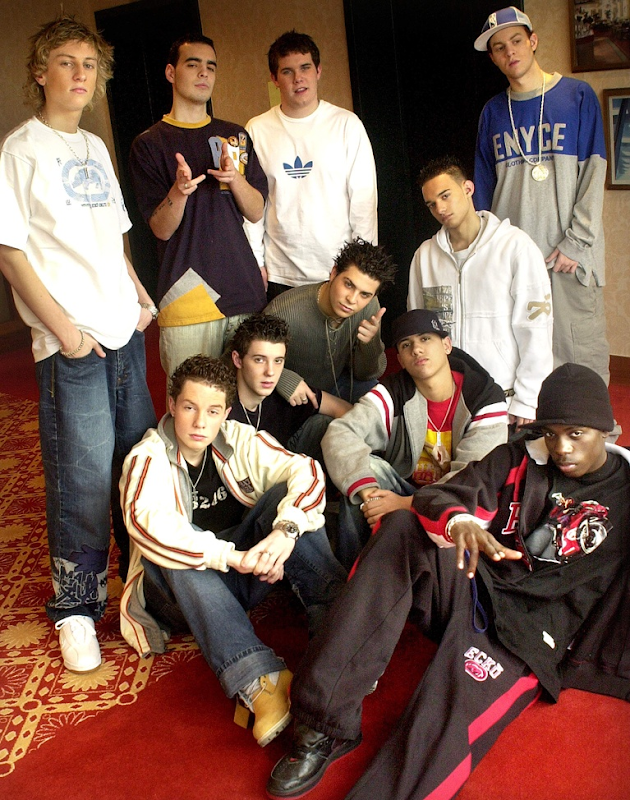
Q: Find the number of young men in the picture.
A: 10